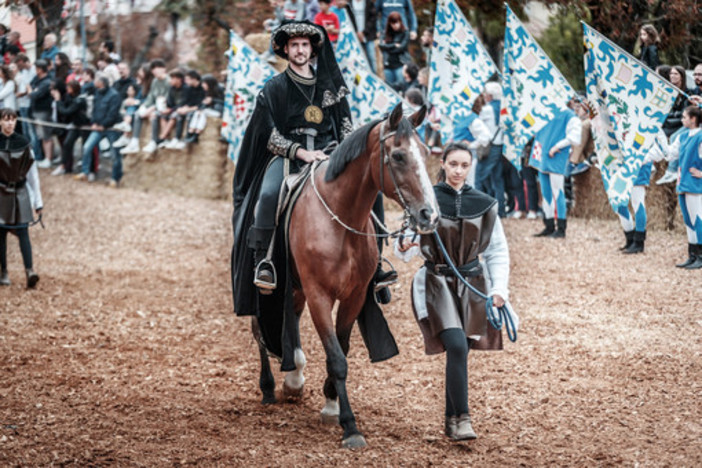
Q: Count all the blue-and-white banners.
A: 5